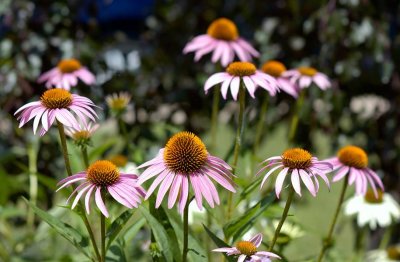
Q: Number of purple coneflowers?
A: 11